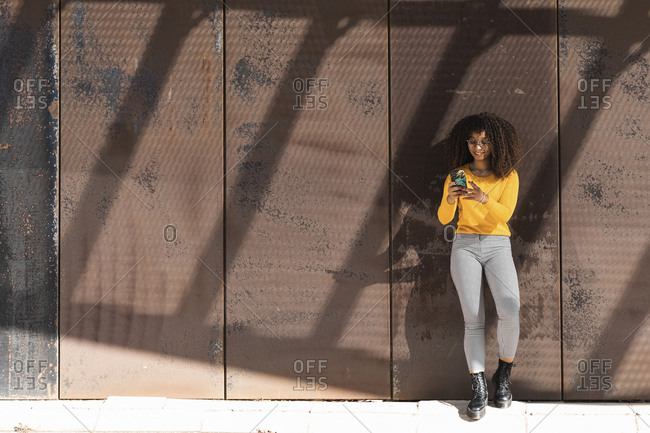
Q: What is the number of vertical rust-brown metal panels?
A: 5